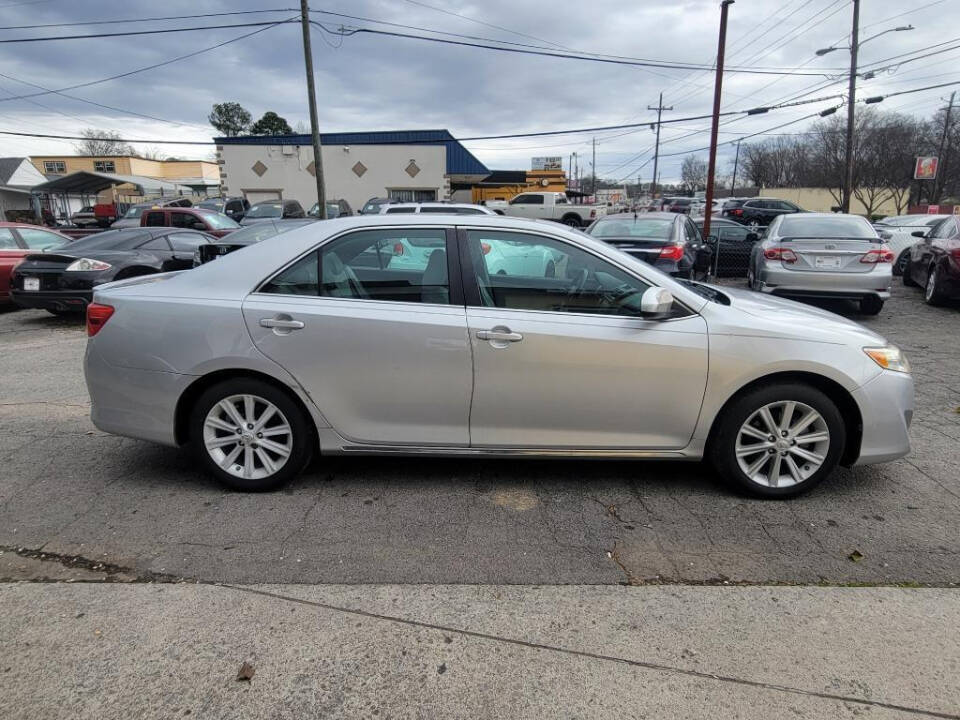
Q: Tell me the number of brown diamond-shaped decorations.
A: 4